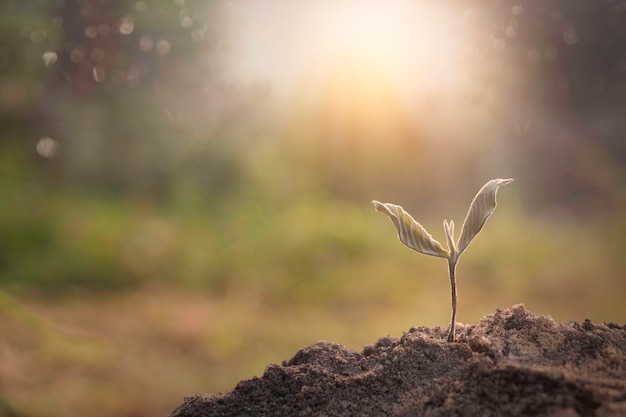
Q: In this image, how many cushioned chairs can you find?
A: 0